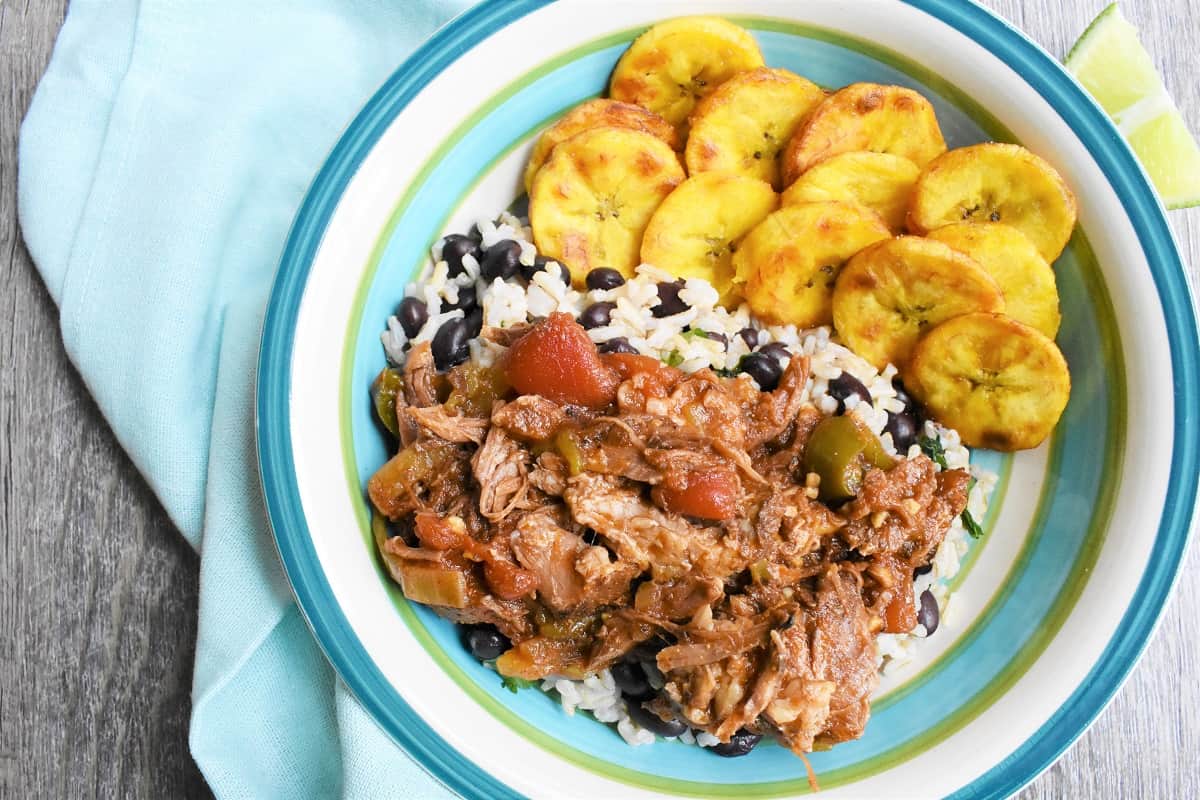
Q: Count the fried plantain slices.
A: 12